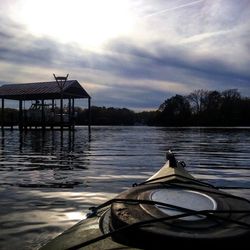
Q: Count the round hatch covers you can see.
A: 1